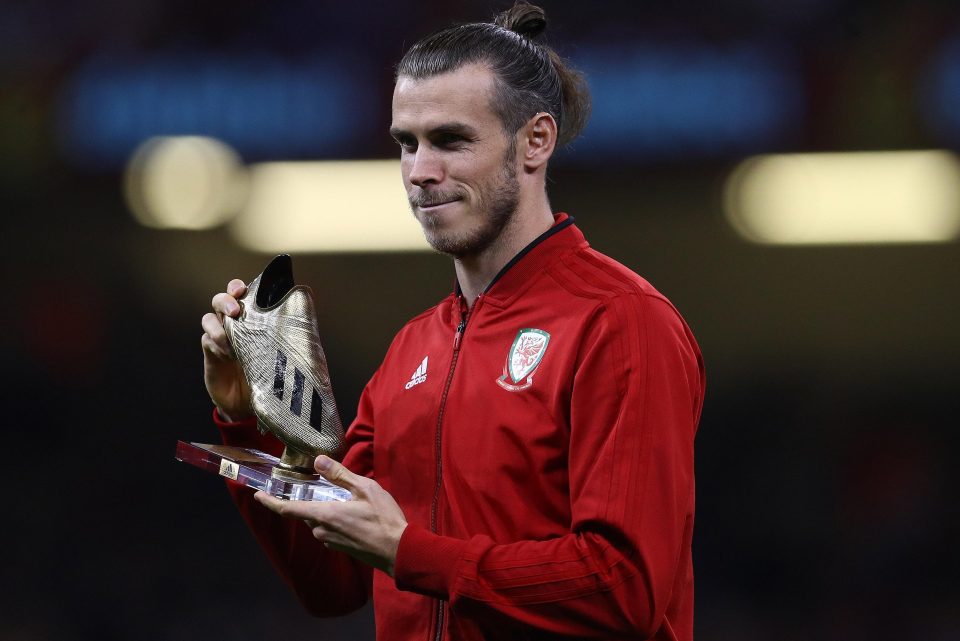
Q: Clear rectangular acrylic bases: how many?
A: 1